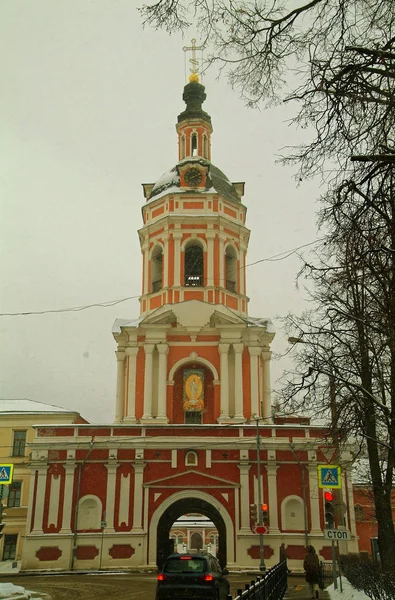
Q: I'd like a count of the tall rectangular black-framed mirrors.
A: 0